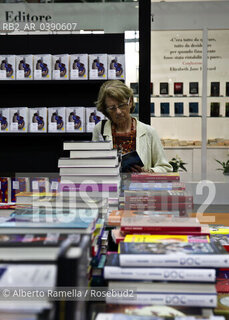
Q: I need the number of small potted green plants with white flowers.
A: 2